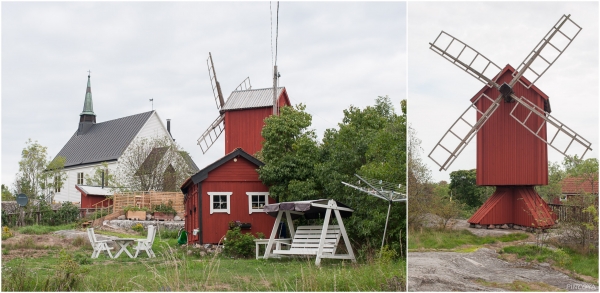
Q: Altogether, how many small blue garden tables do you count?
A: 0